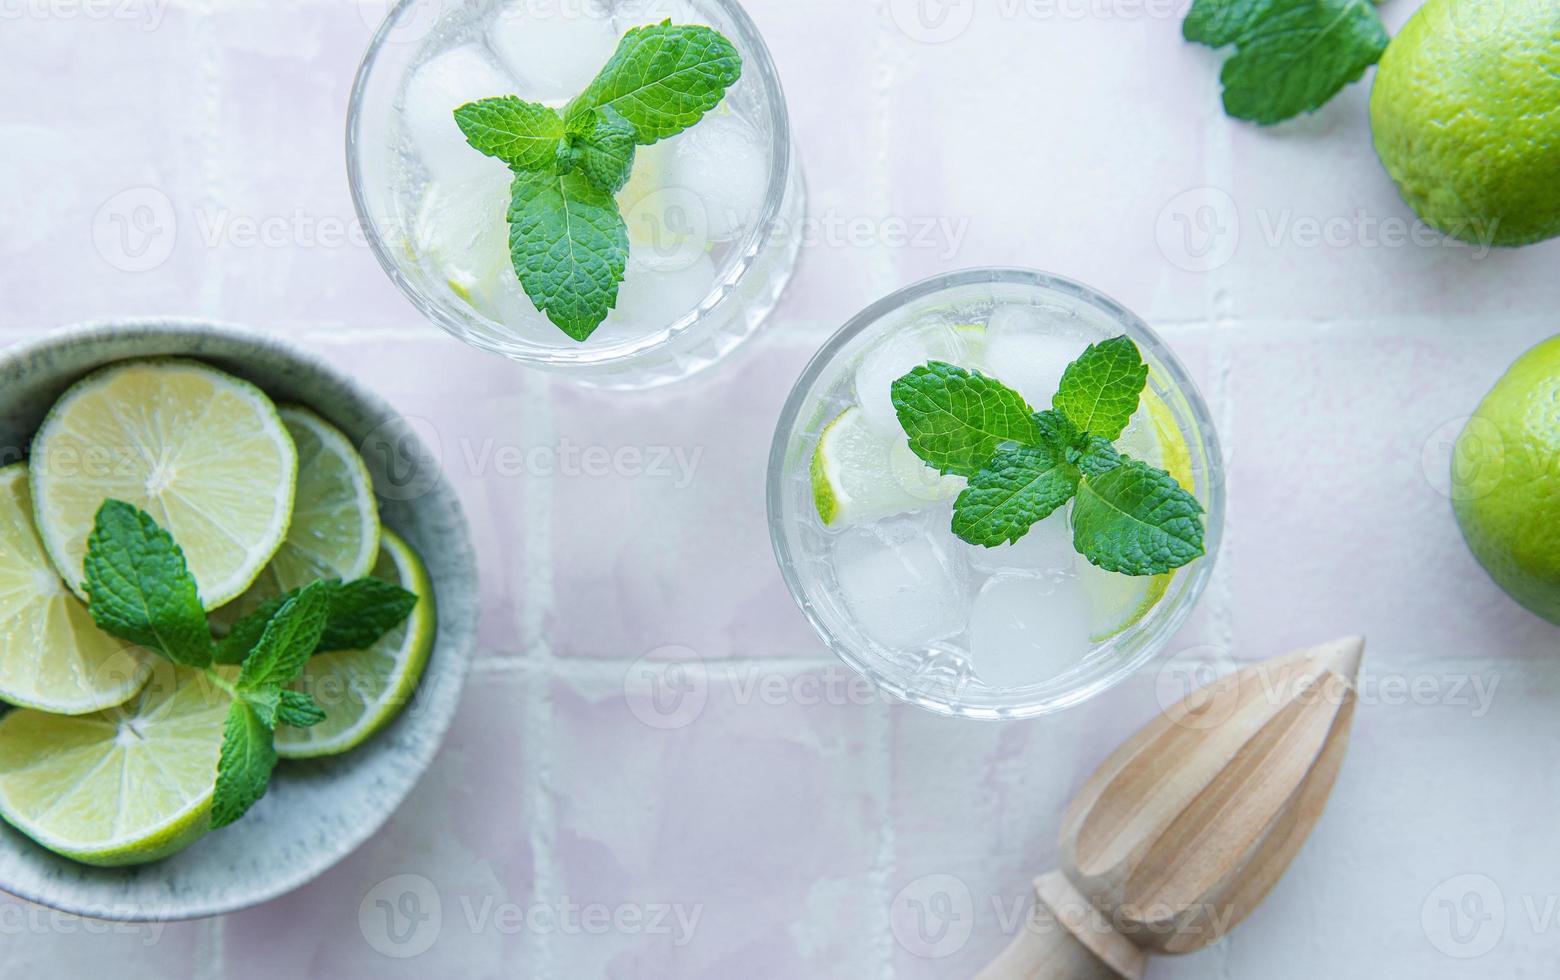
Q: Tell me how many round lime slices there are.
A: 5